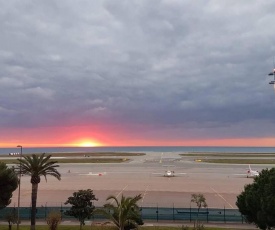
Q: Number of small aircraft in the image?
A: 2